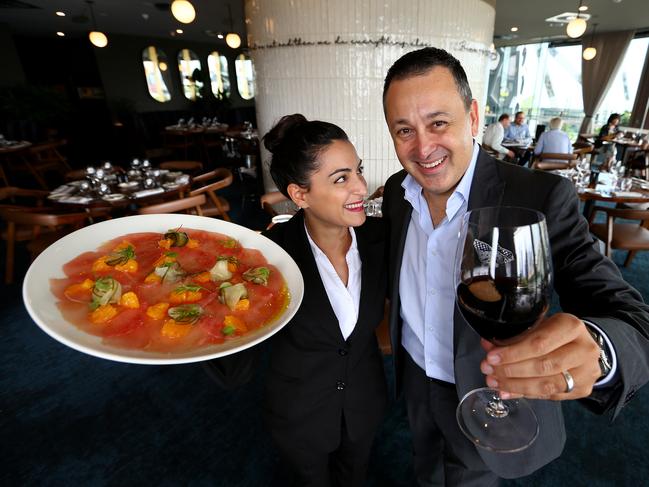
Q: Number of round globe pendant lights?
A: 5